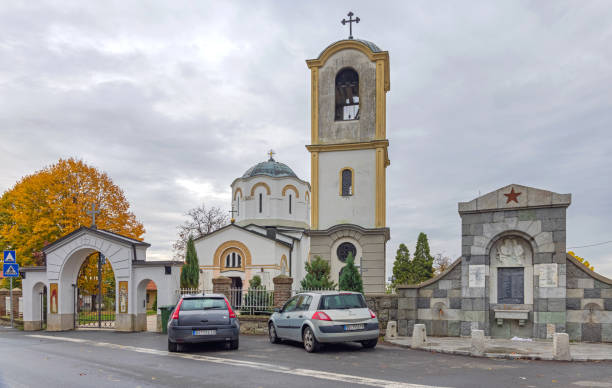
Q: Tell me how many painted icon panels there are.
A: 2